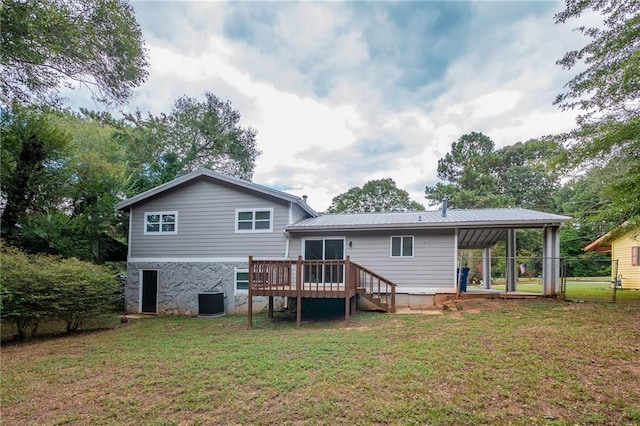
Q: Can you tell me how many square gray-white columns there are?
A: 3